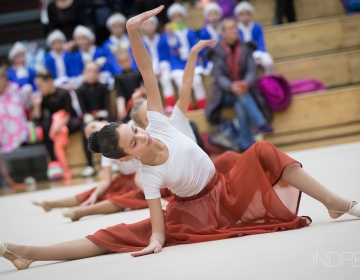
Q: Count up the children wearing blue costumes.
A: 8